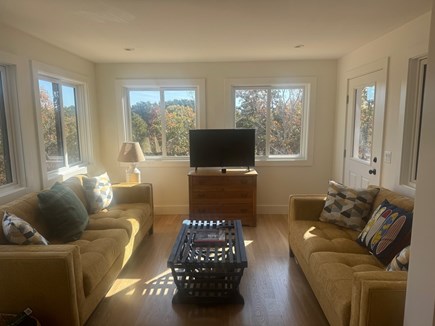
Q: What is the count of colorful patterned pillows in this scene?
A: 5